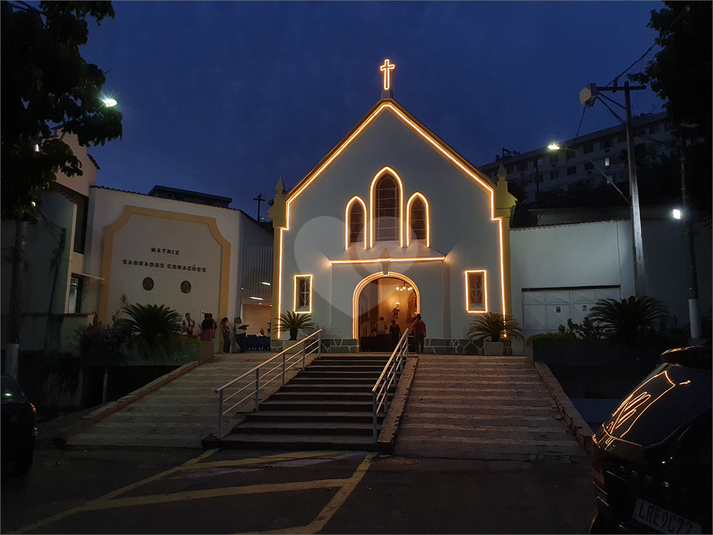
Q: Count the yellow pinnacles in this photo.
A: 2